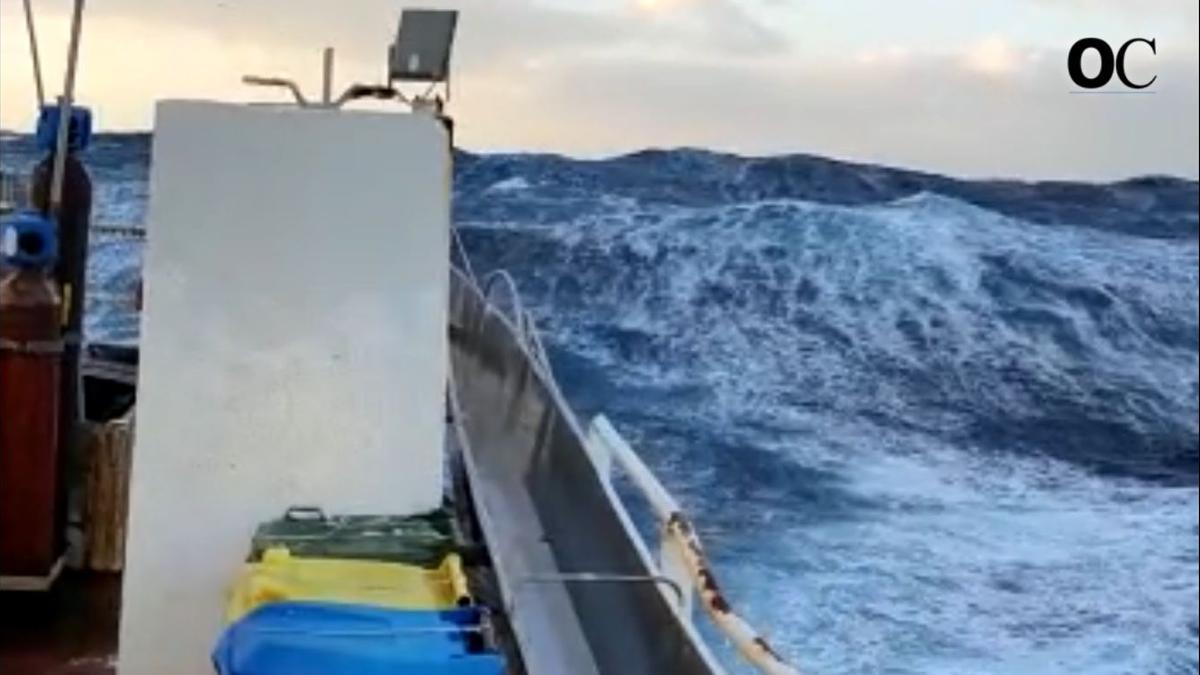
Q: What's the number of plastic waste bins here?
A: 3